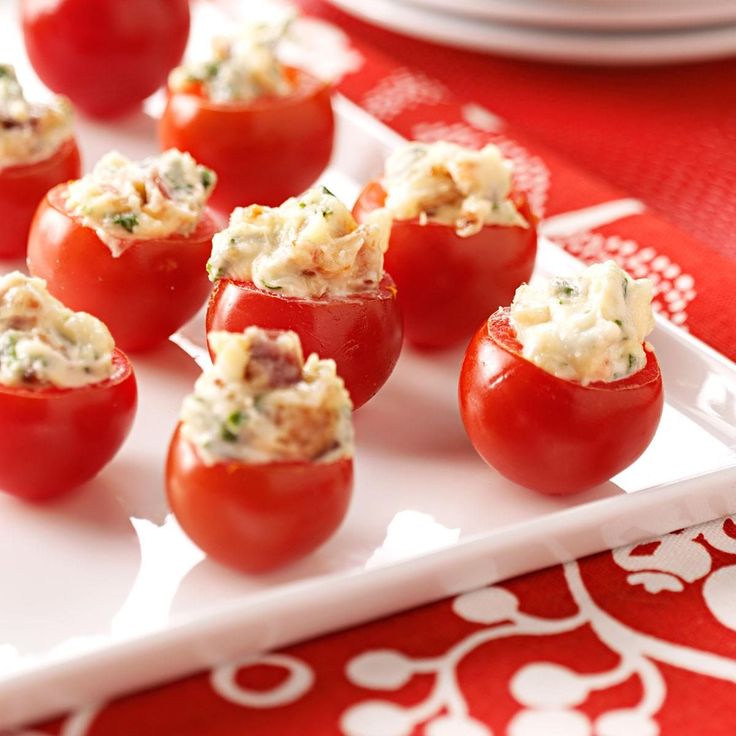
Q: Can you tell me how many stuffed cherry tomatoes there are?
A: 9